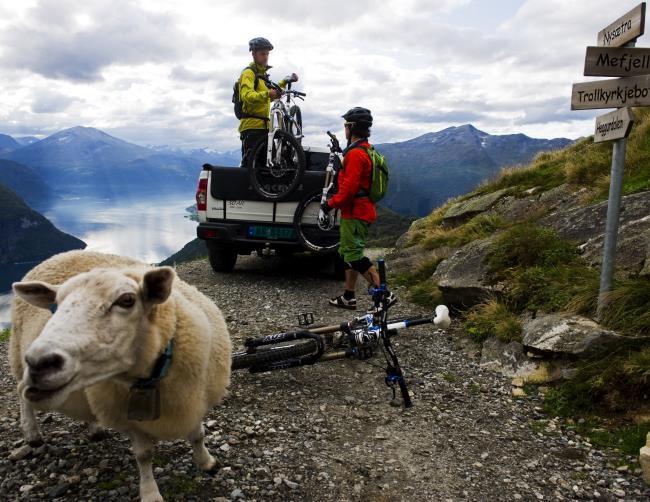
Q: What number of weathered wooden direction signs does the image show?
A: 4